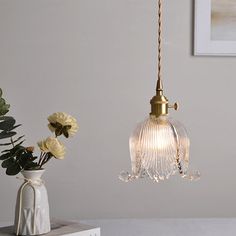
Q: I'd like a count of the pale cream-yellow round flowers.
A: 2